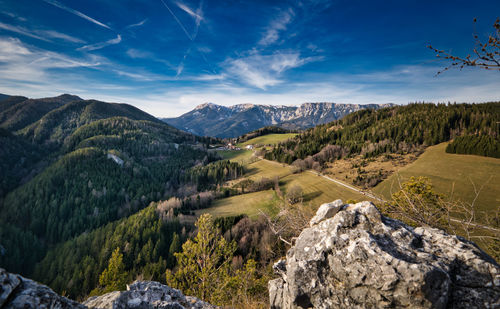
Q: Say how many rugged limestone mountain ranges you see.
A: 1